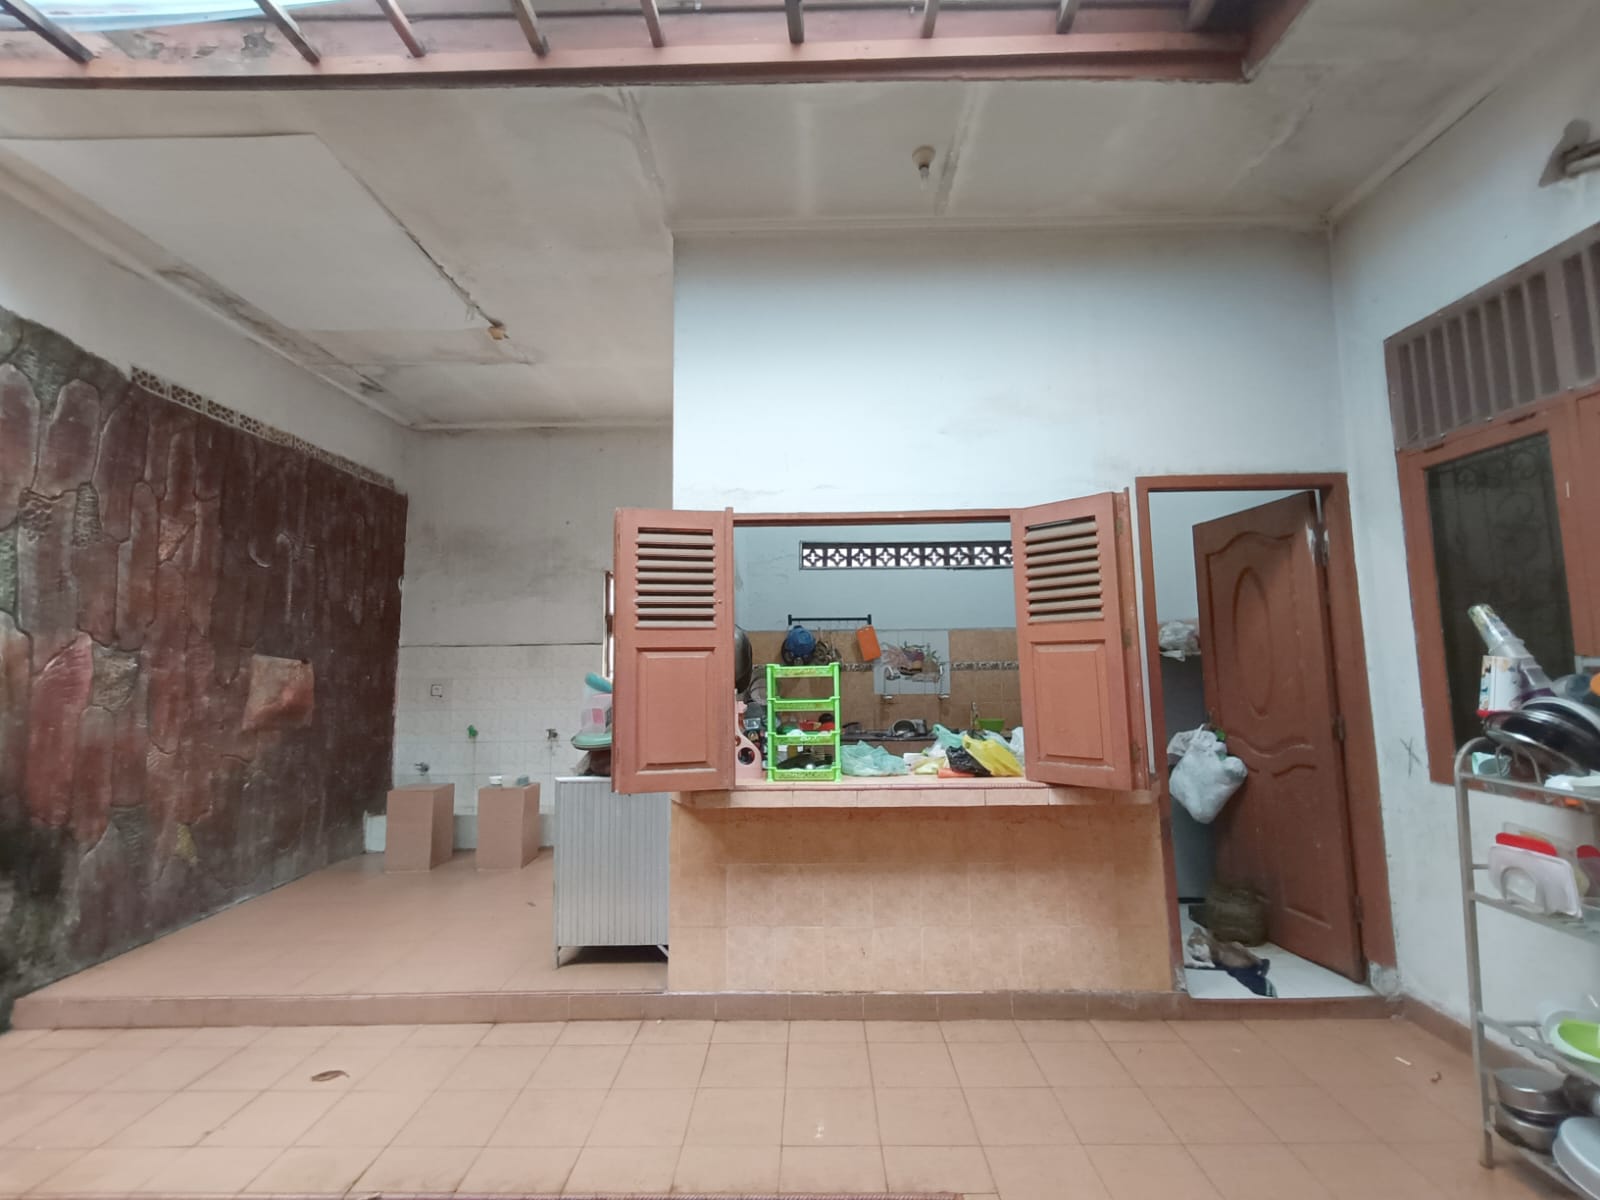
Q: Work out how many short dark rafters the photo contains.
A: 9